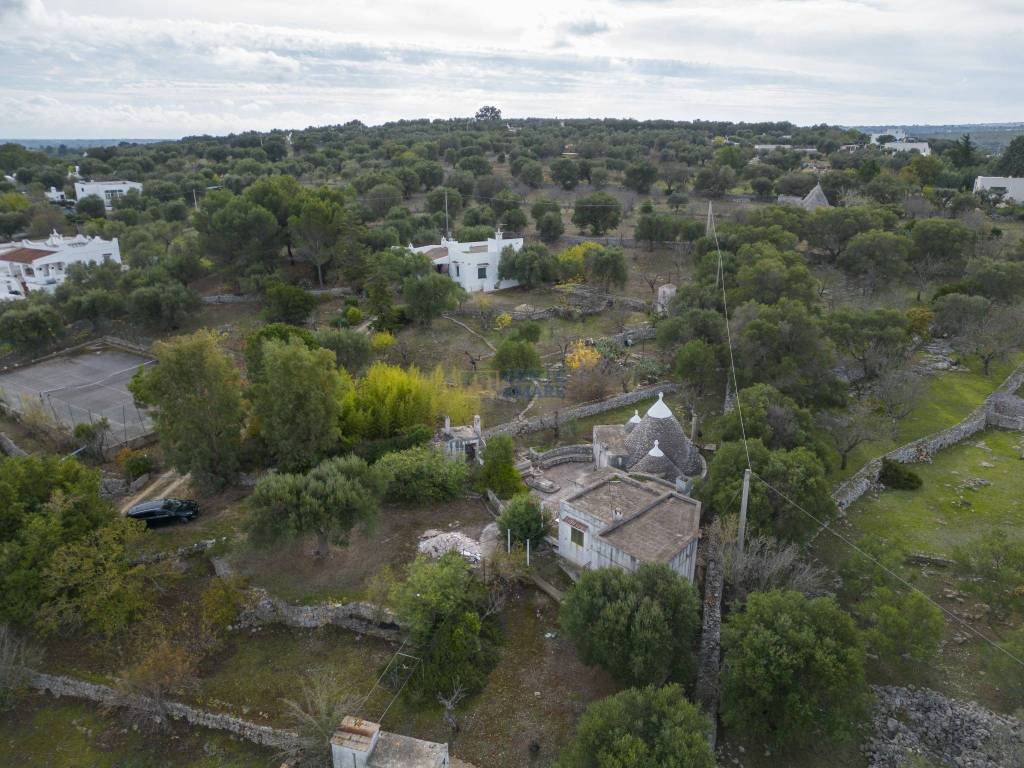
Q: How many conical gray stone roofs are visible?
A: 4